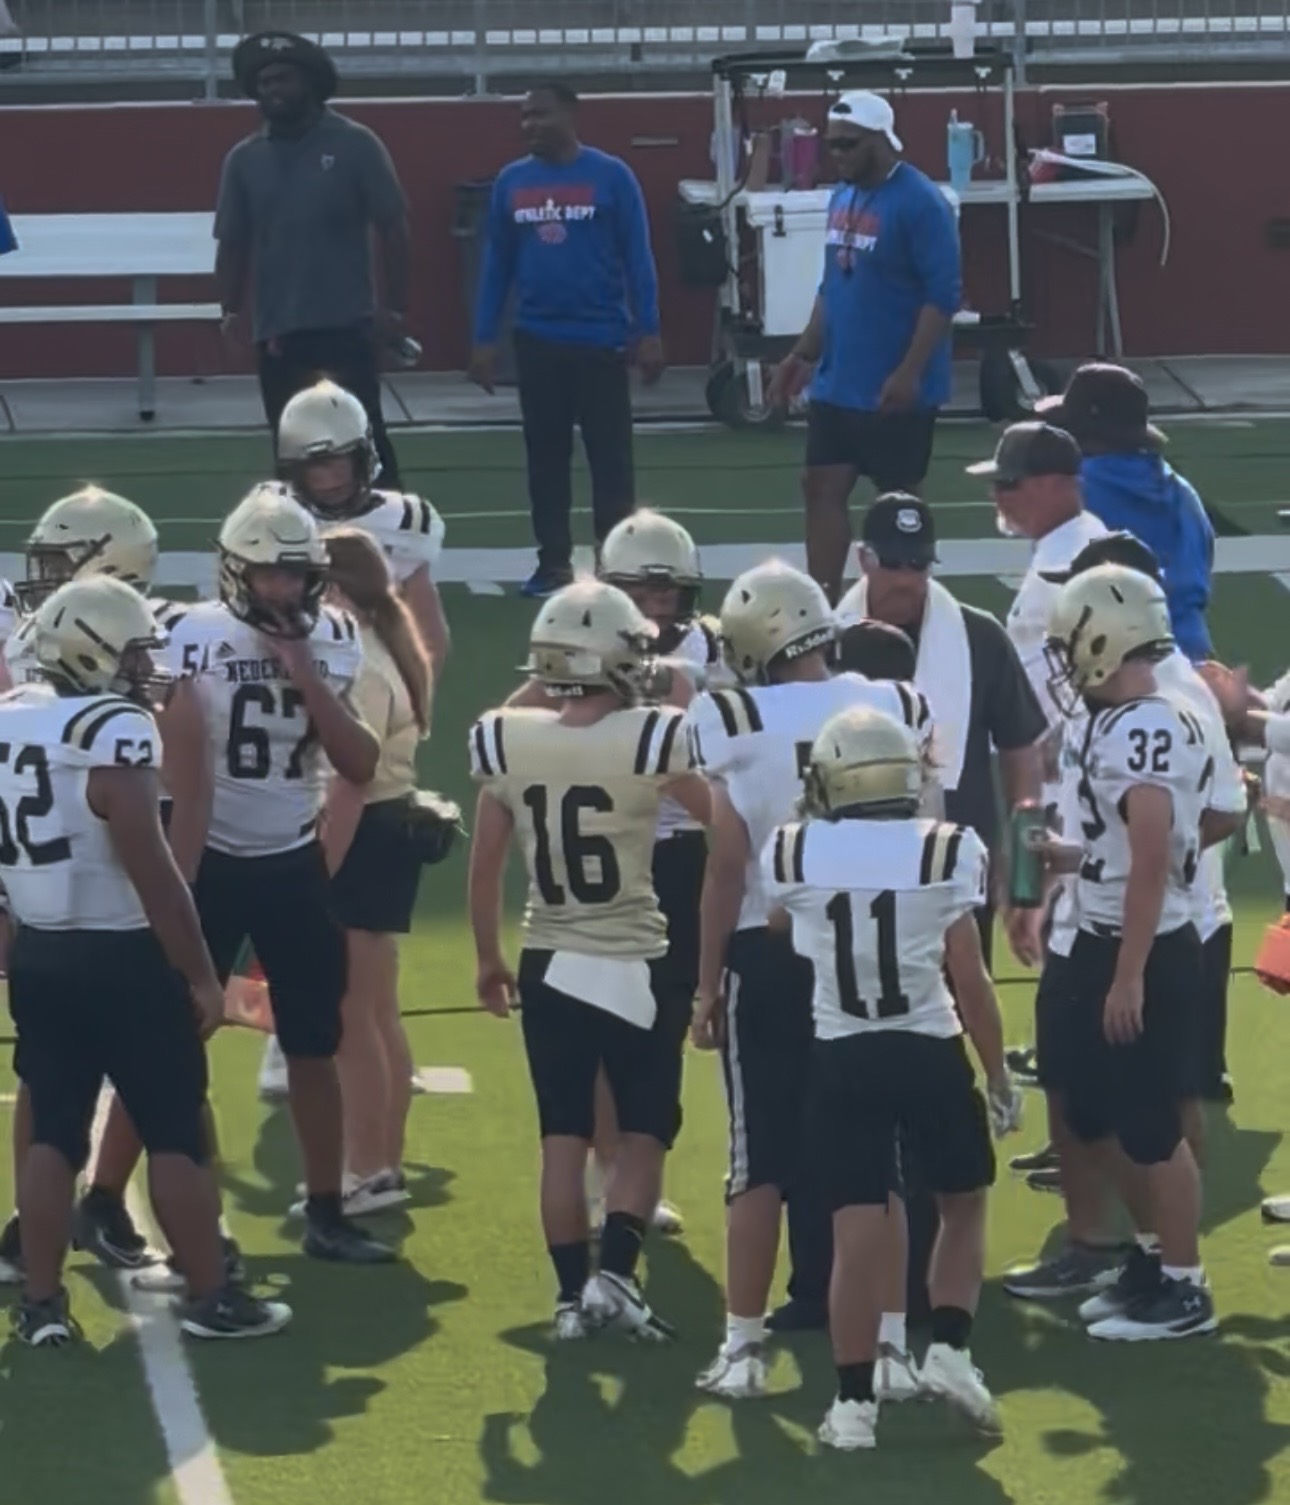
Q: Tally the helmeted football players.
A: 9